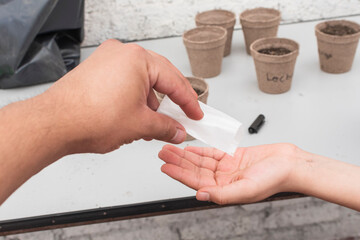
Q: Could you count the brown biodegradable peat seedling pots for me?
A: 6